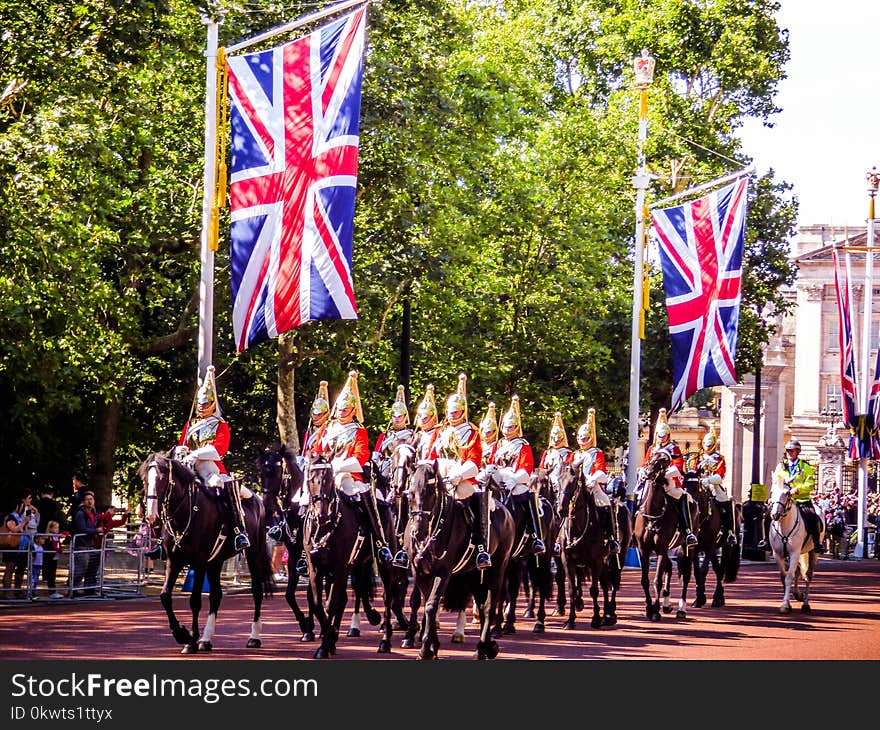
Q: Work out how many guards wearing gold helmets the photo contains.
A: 12